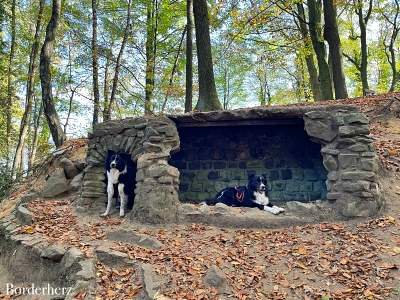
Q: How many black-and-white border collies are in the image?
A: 2